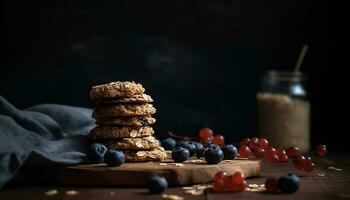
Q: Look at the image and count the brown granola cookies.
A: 7